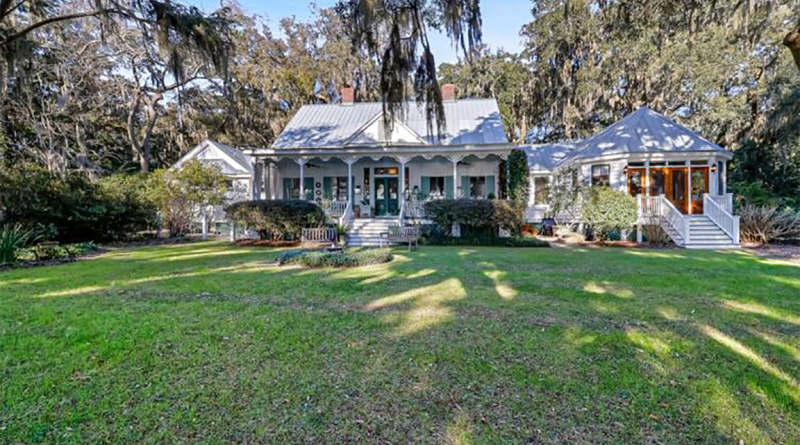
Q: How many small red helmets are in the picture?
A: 0